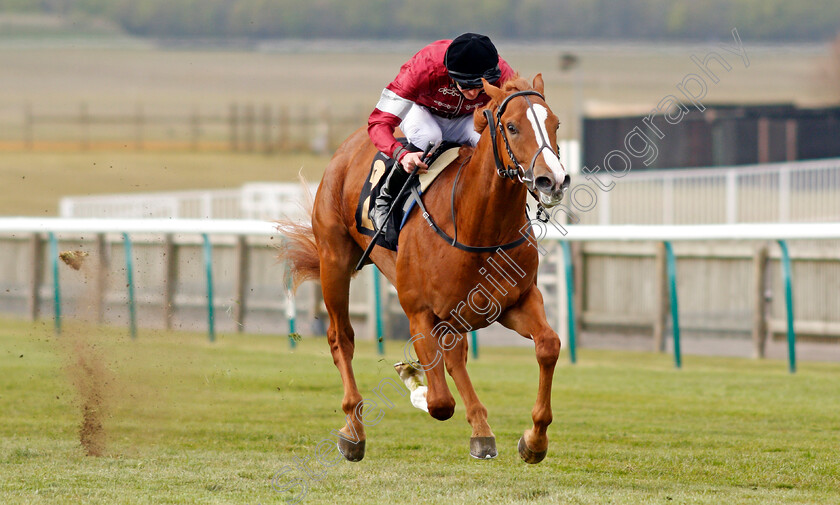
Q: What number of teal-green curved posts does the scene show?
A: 9